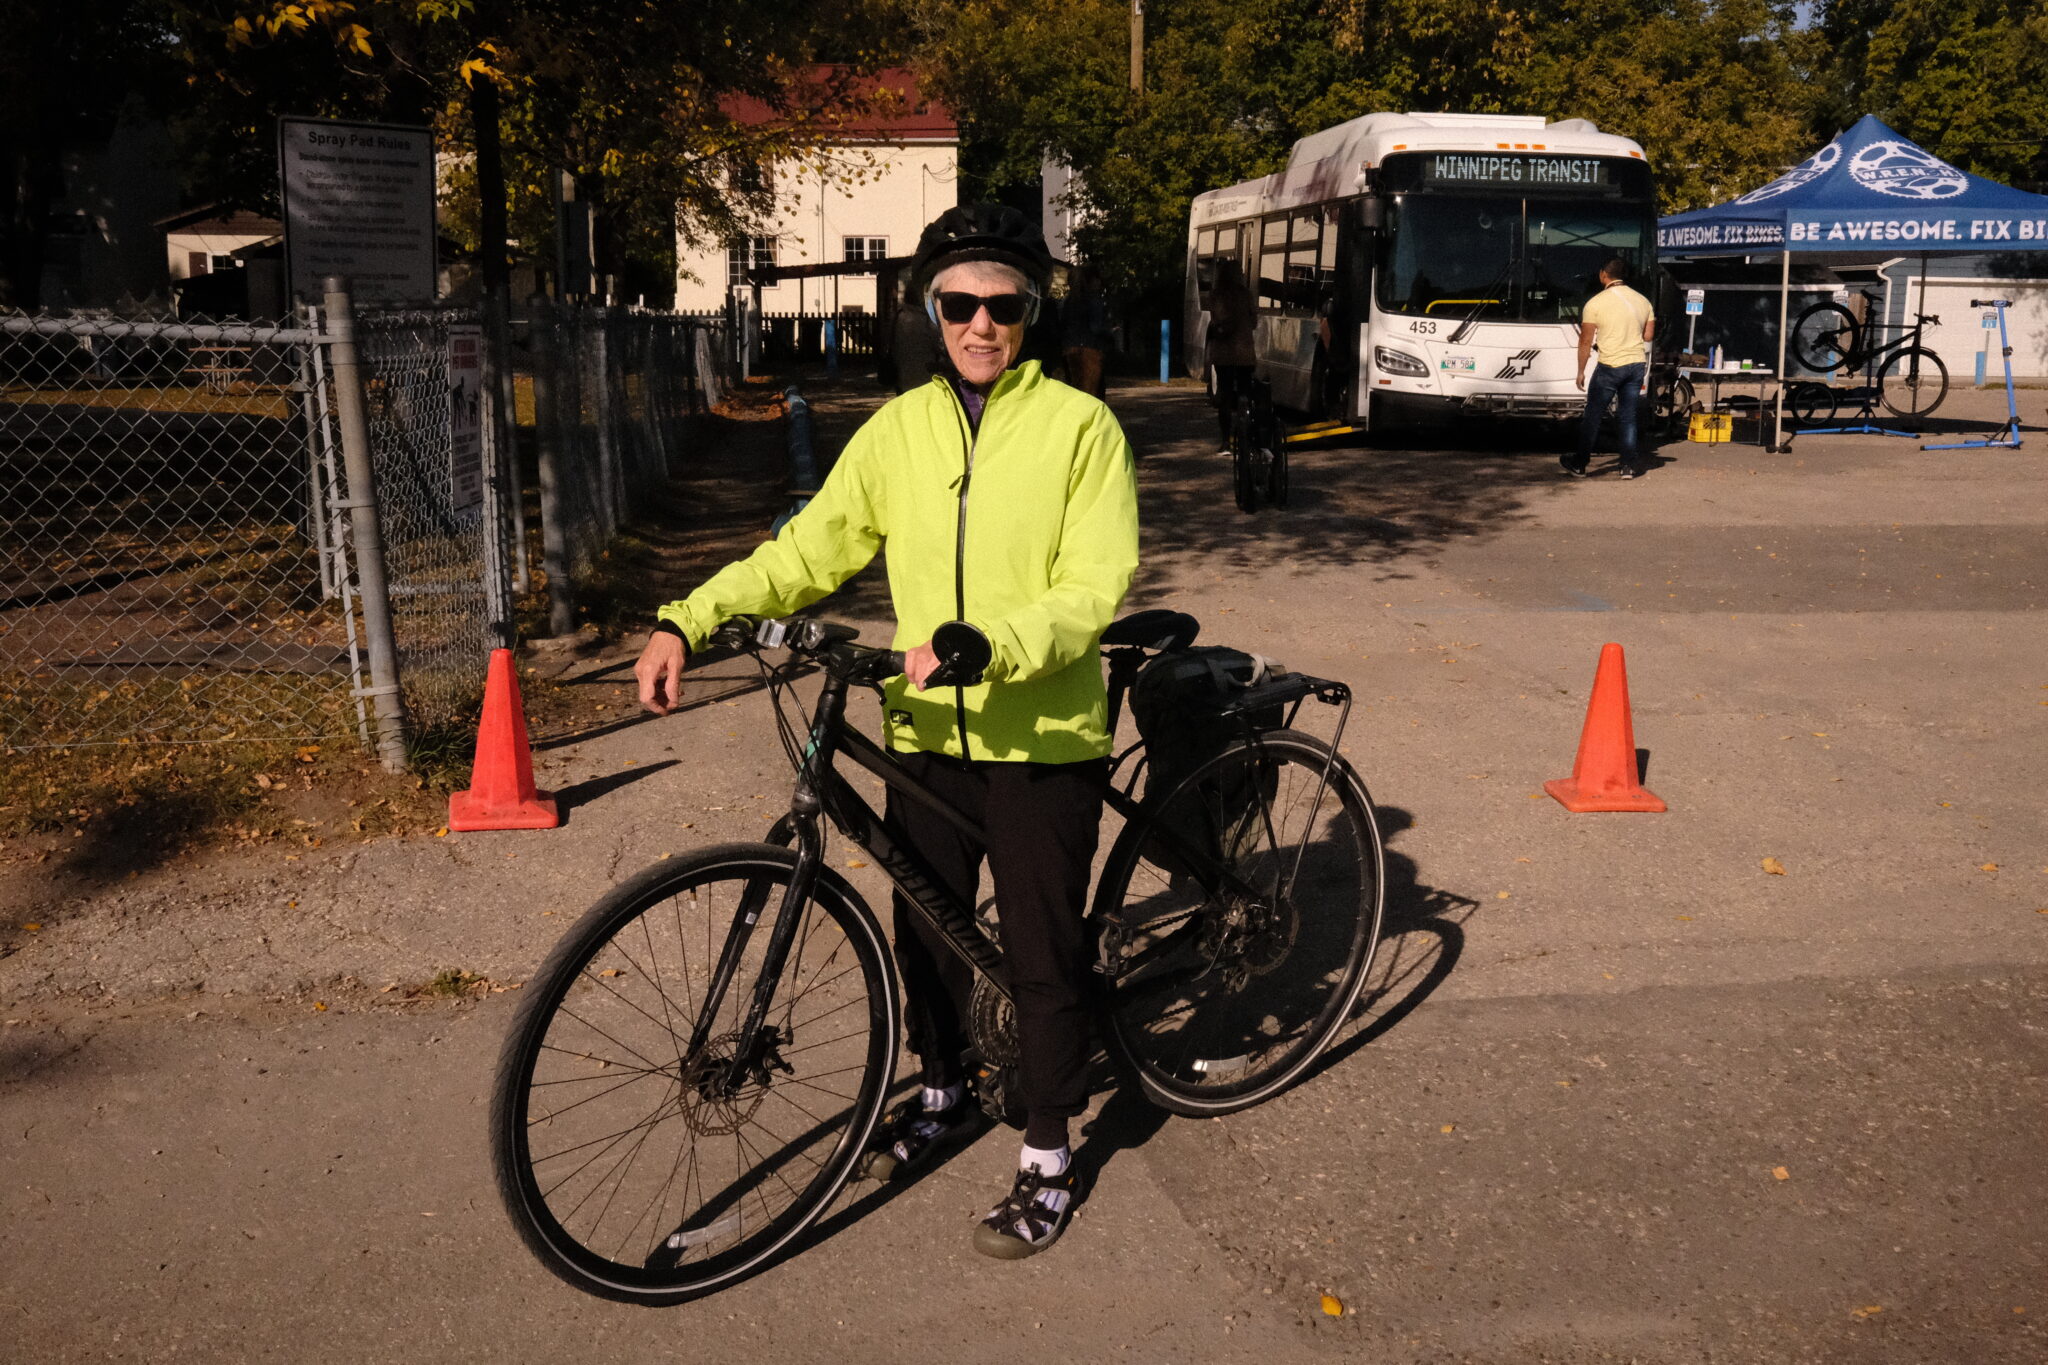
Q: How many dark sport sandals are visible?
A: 2